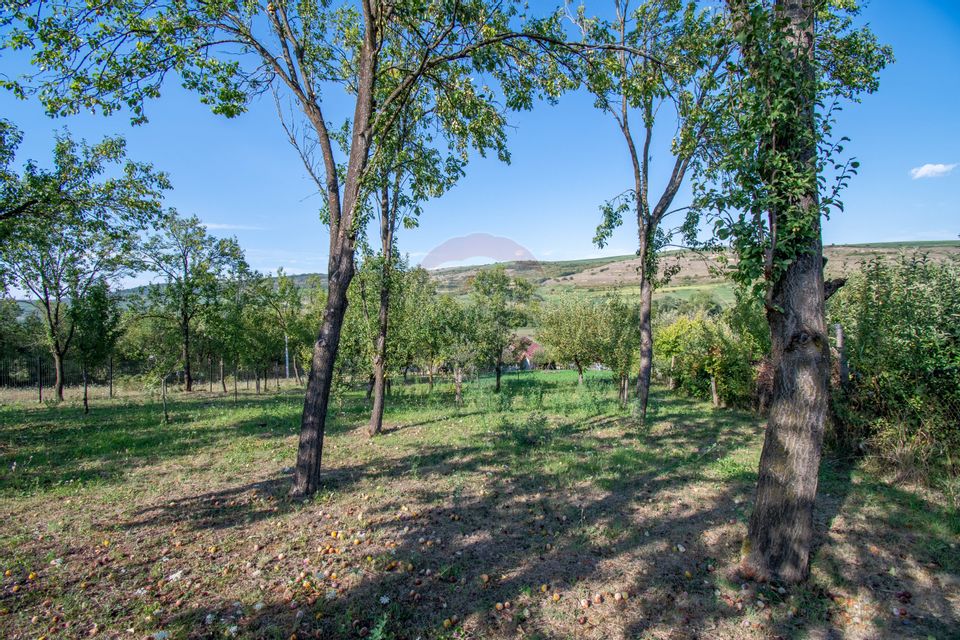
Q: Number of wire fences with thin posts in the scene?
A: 1